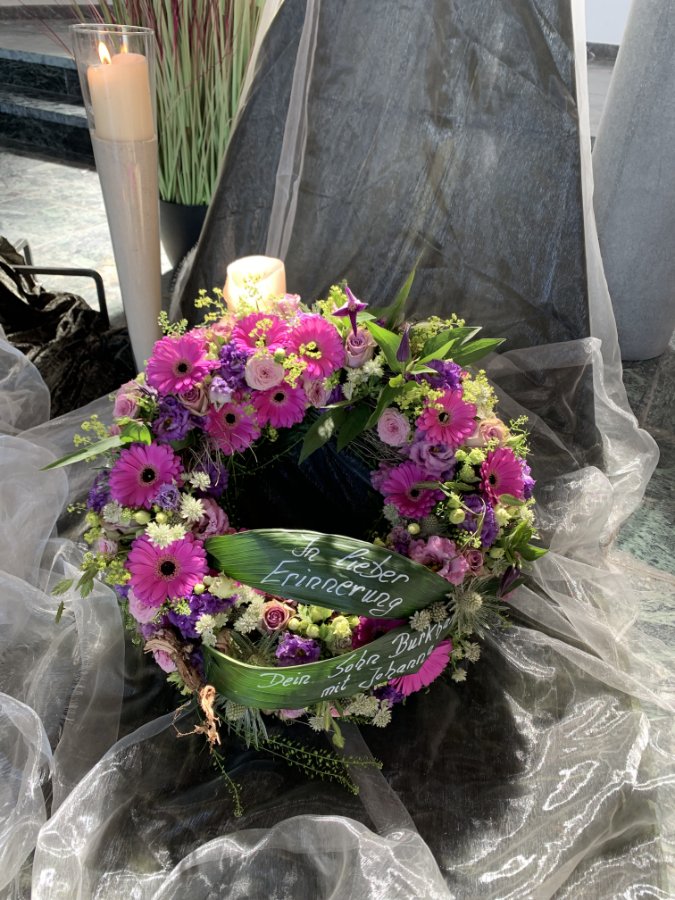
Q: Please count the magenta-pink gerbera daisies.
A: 11